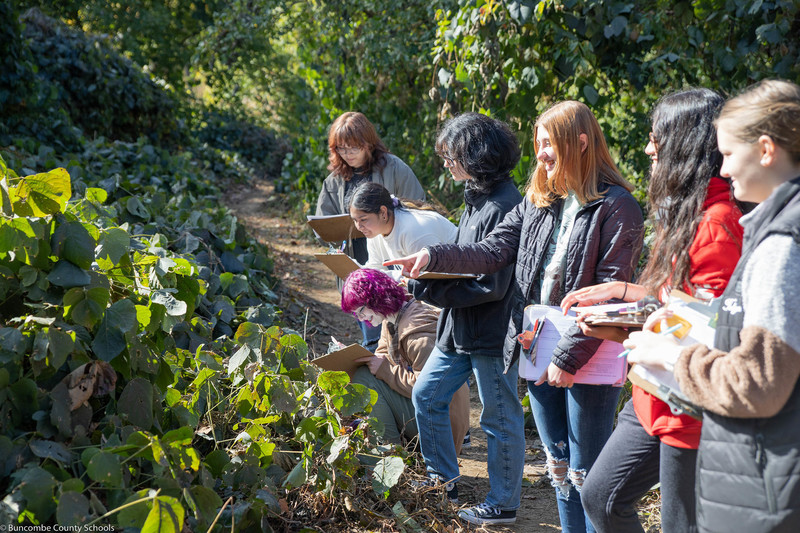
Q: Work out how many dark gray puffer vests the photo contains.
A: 1